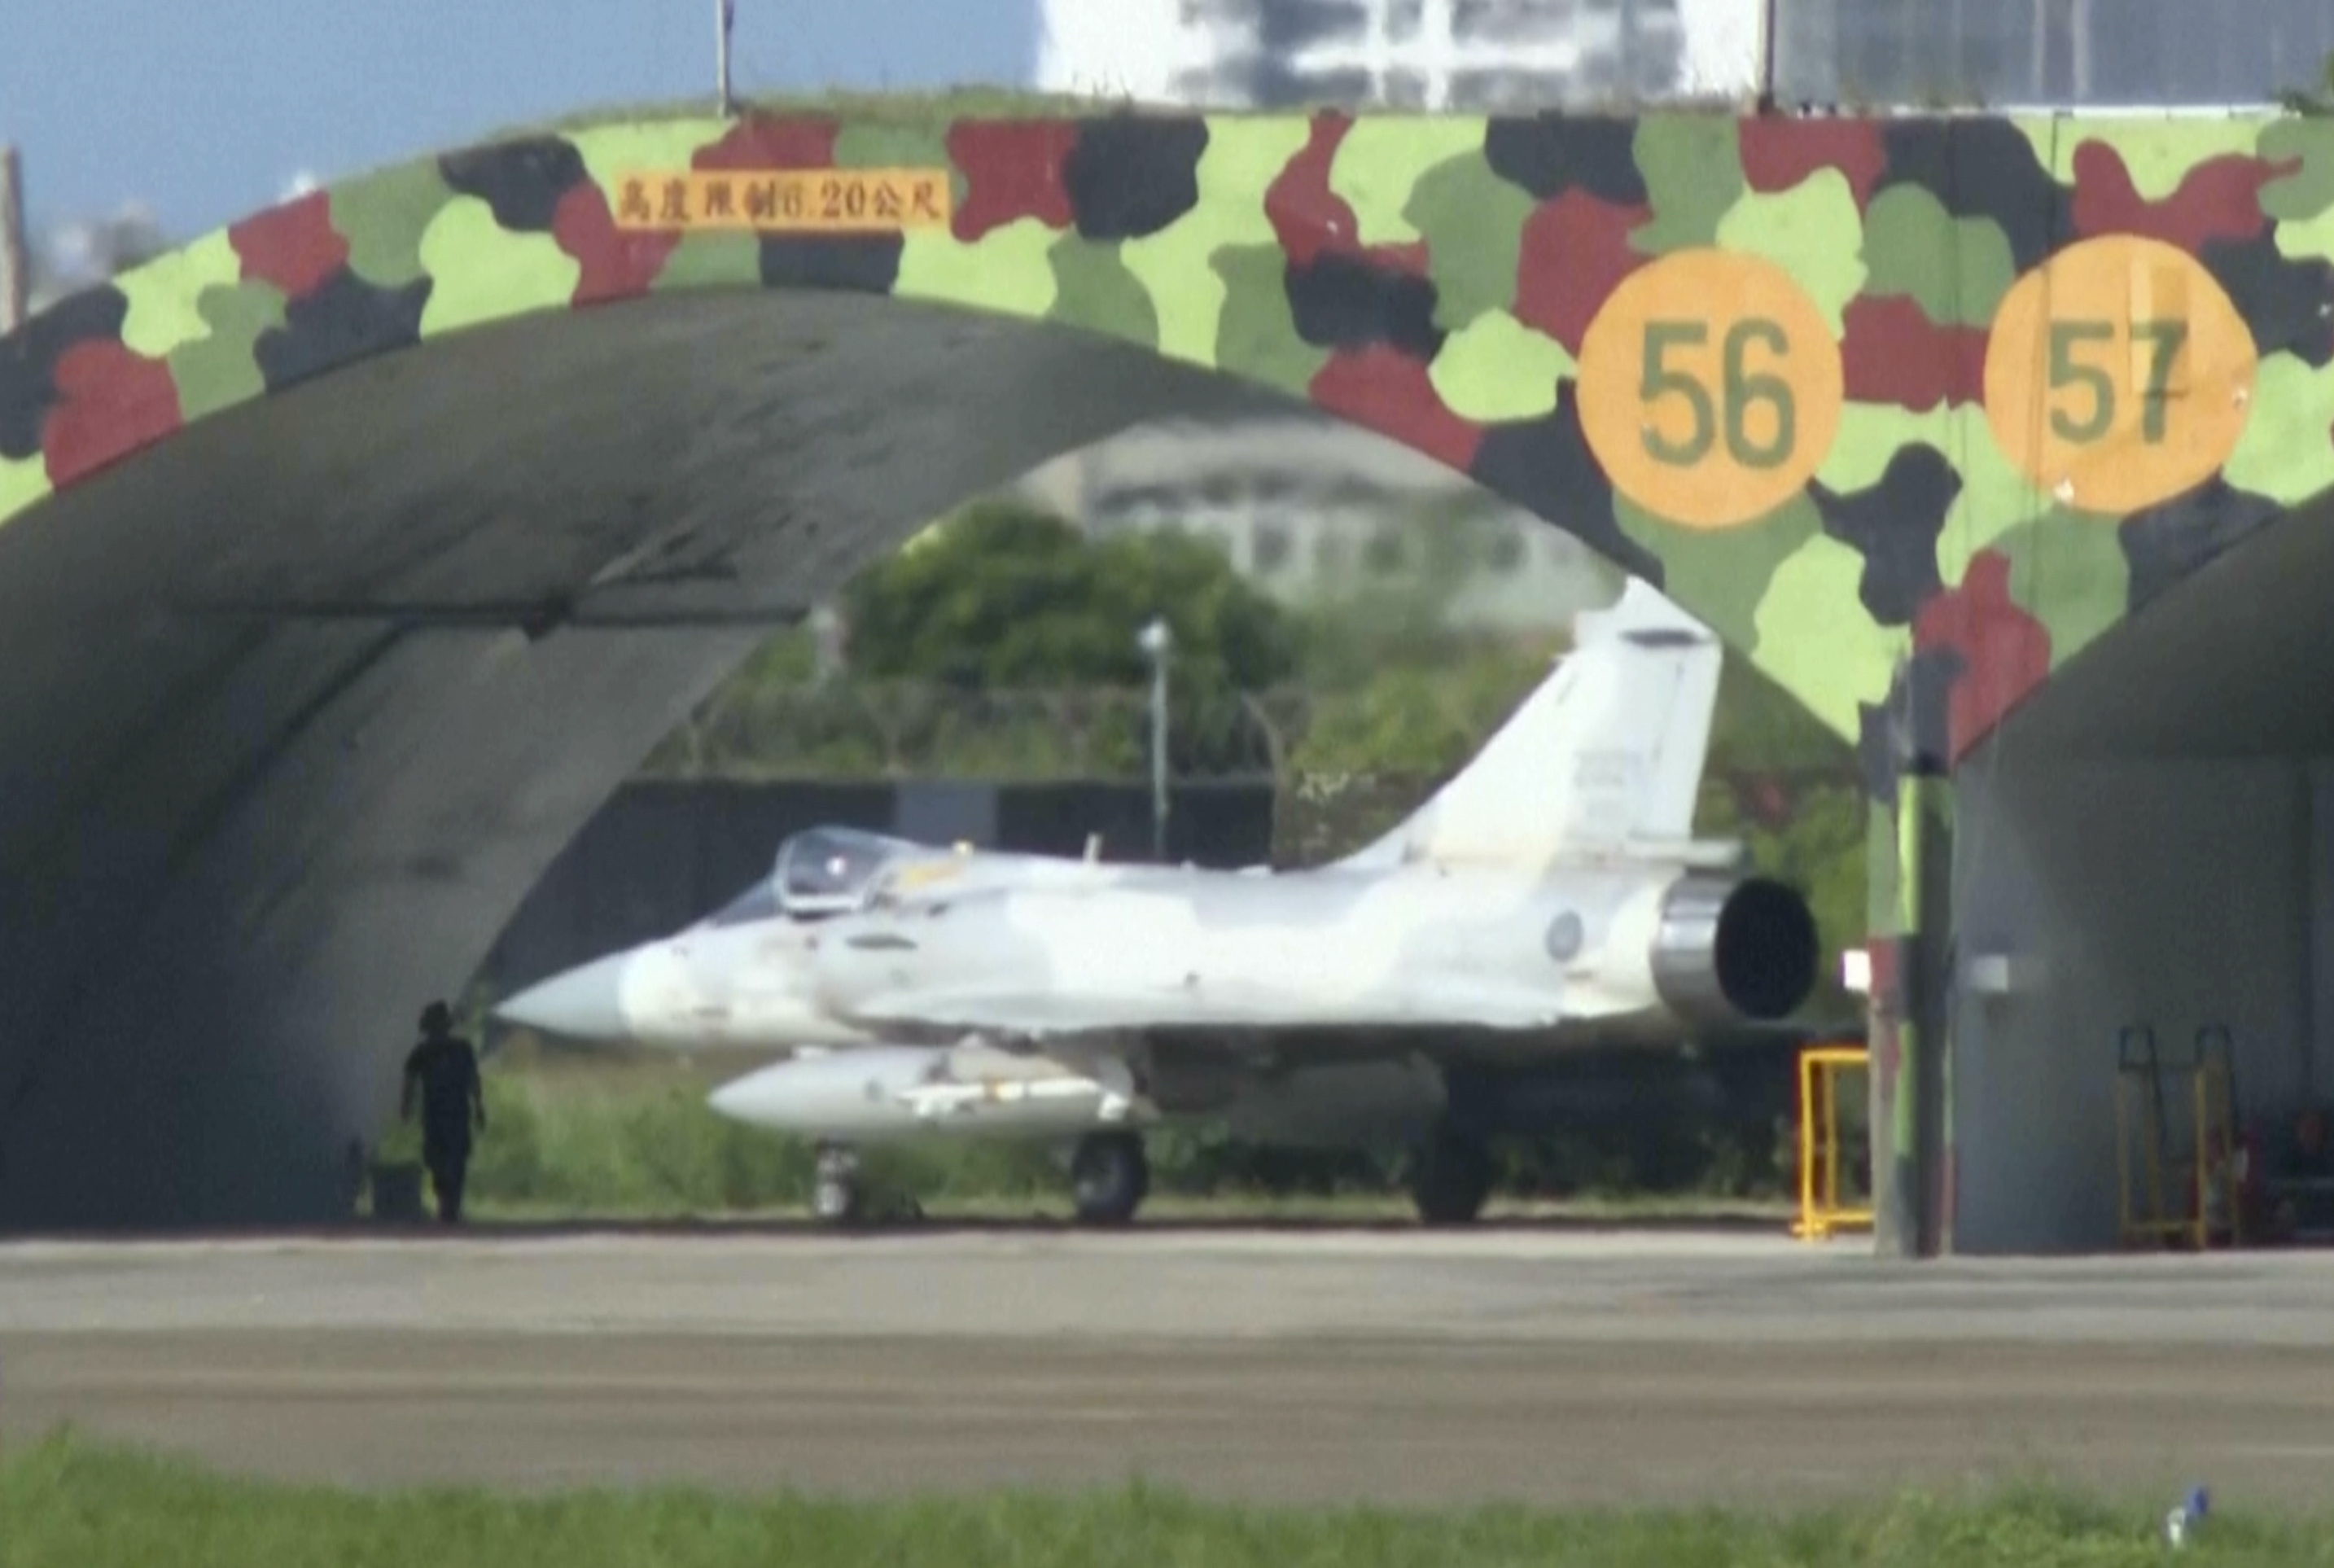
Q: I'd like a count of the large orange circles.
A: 2